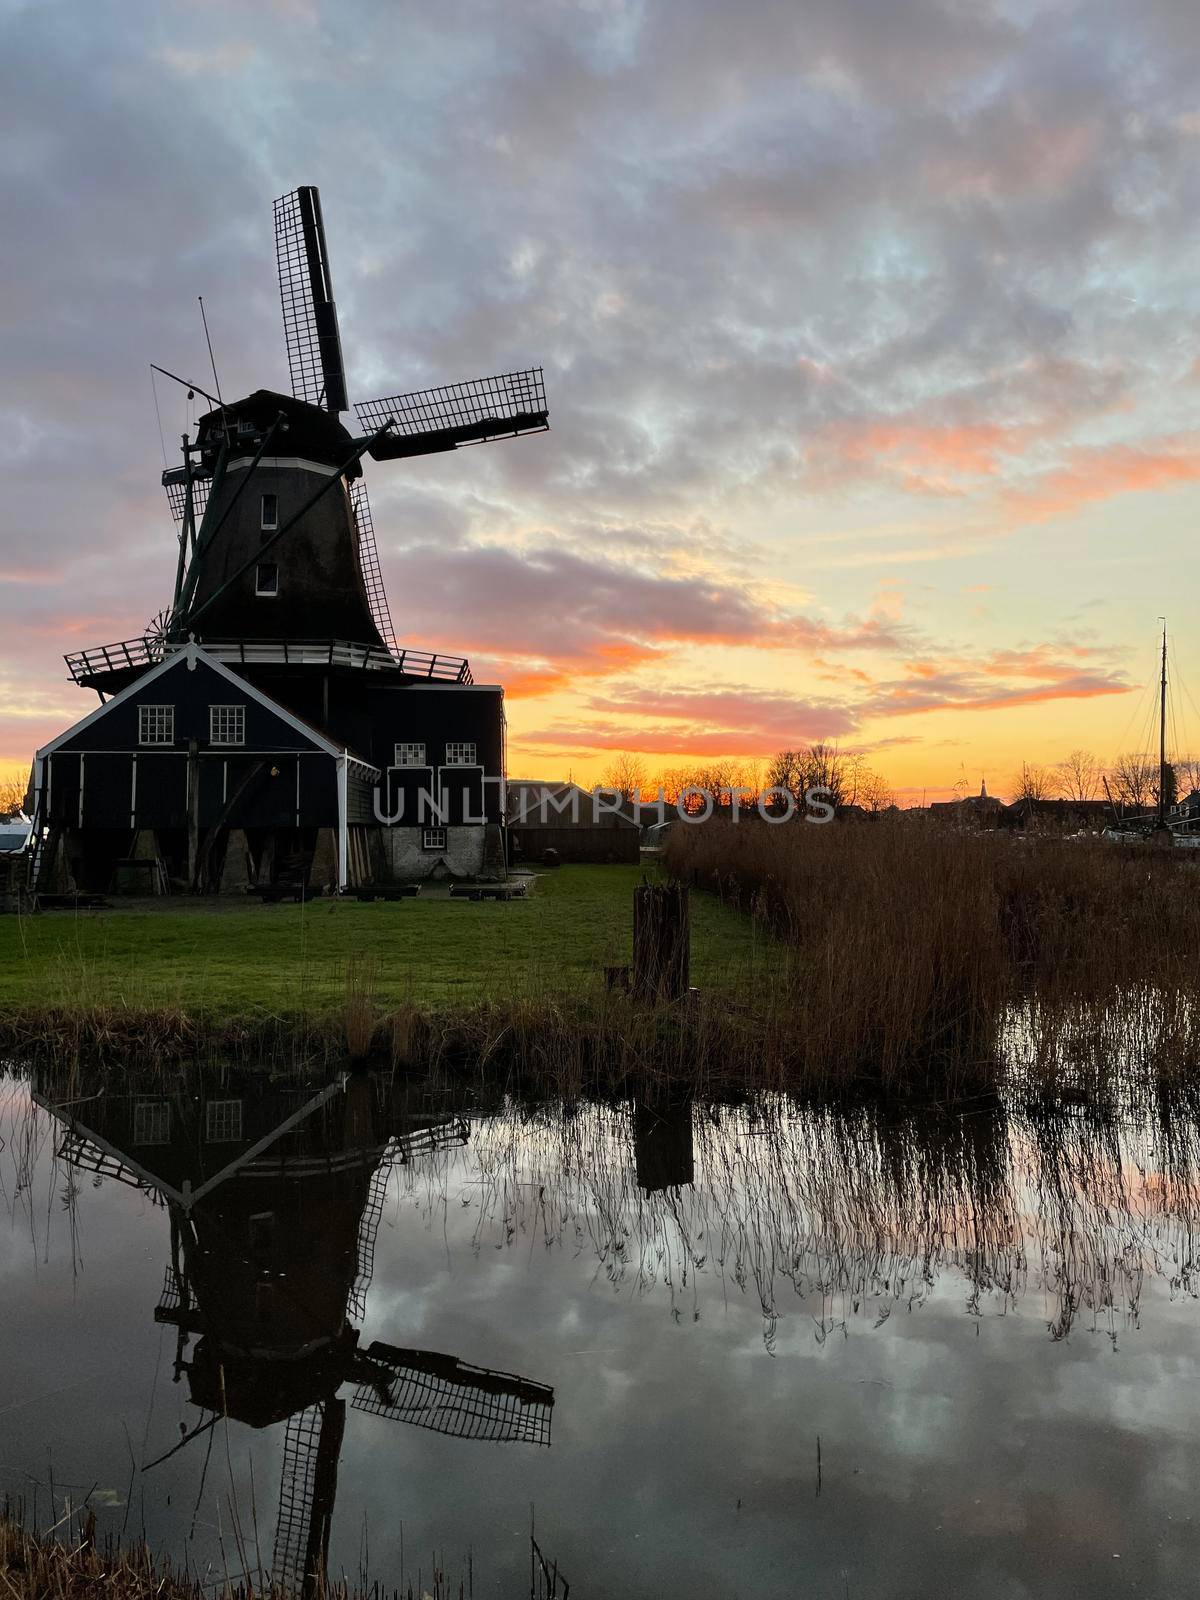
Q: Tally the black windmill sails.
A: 4